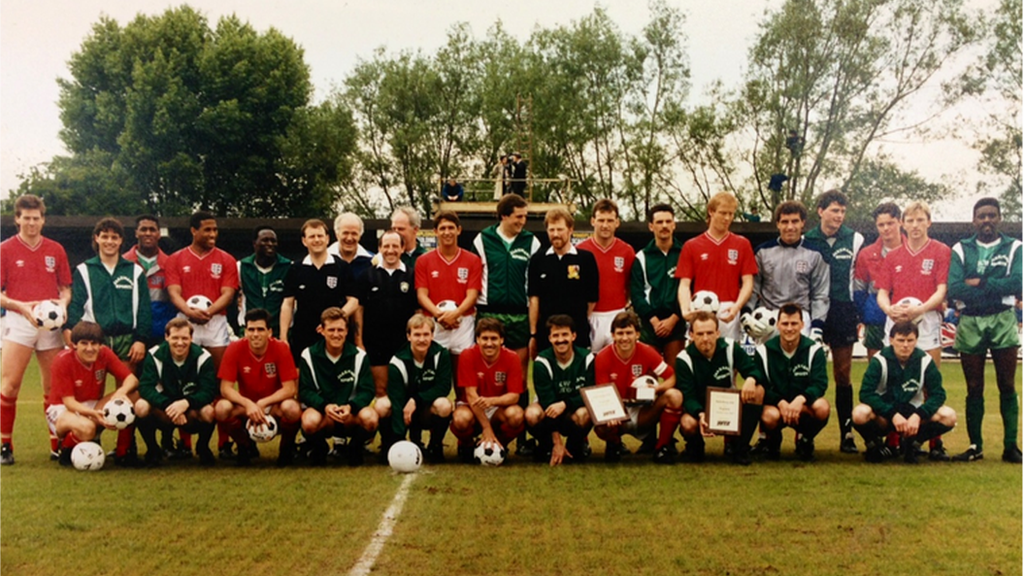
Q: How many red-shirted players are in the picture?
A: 10